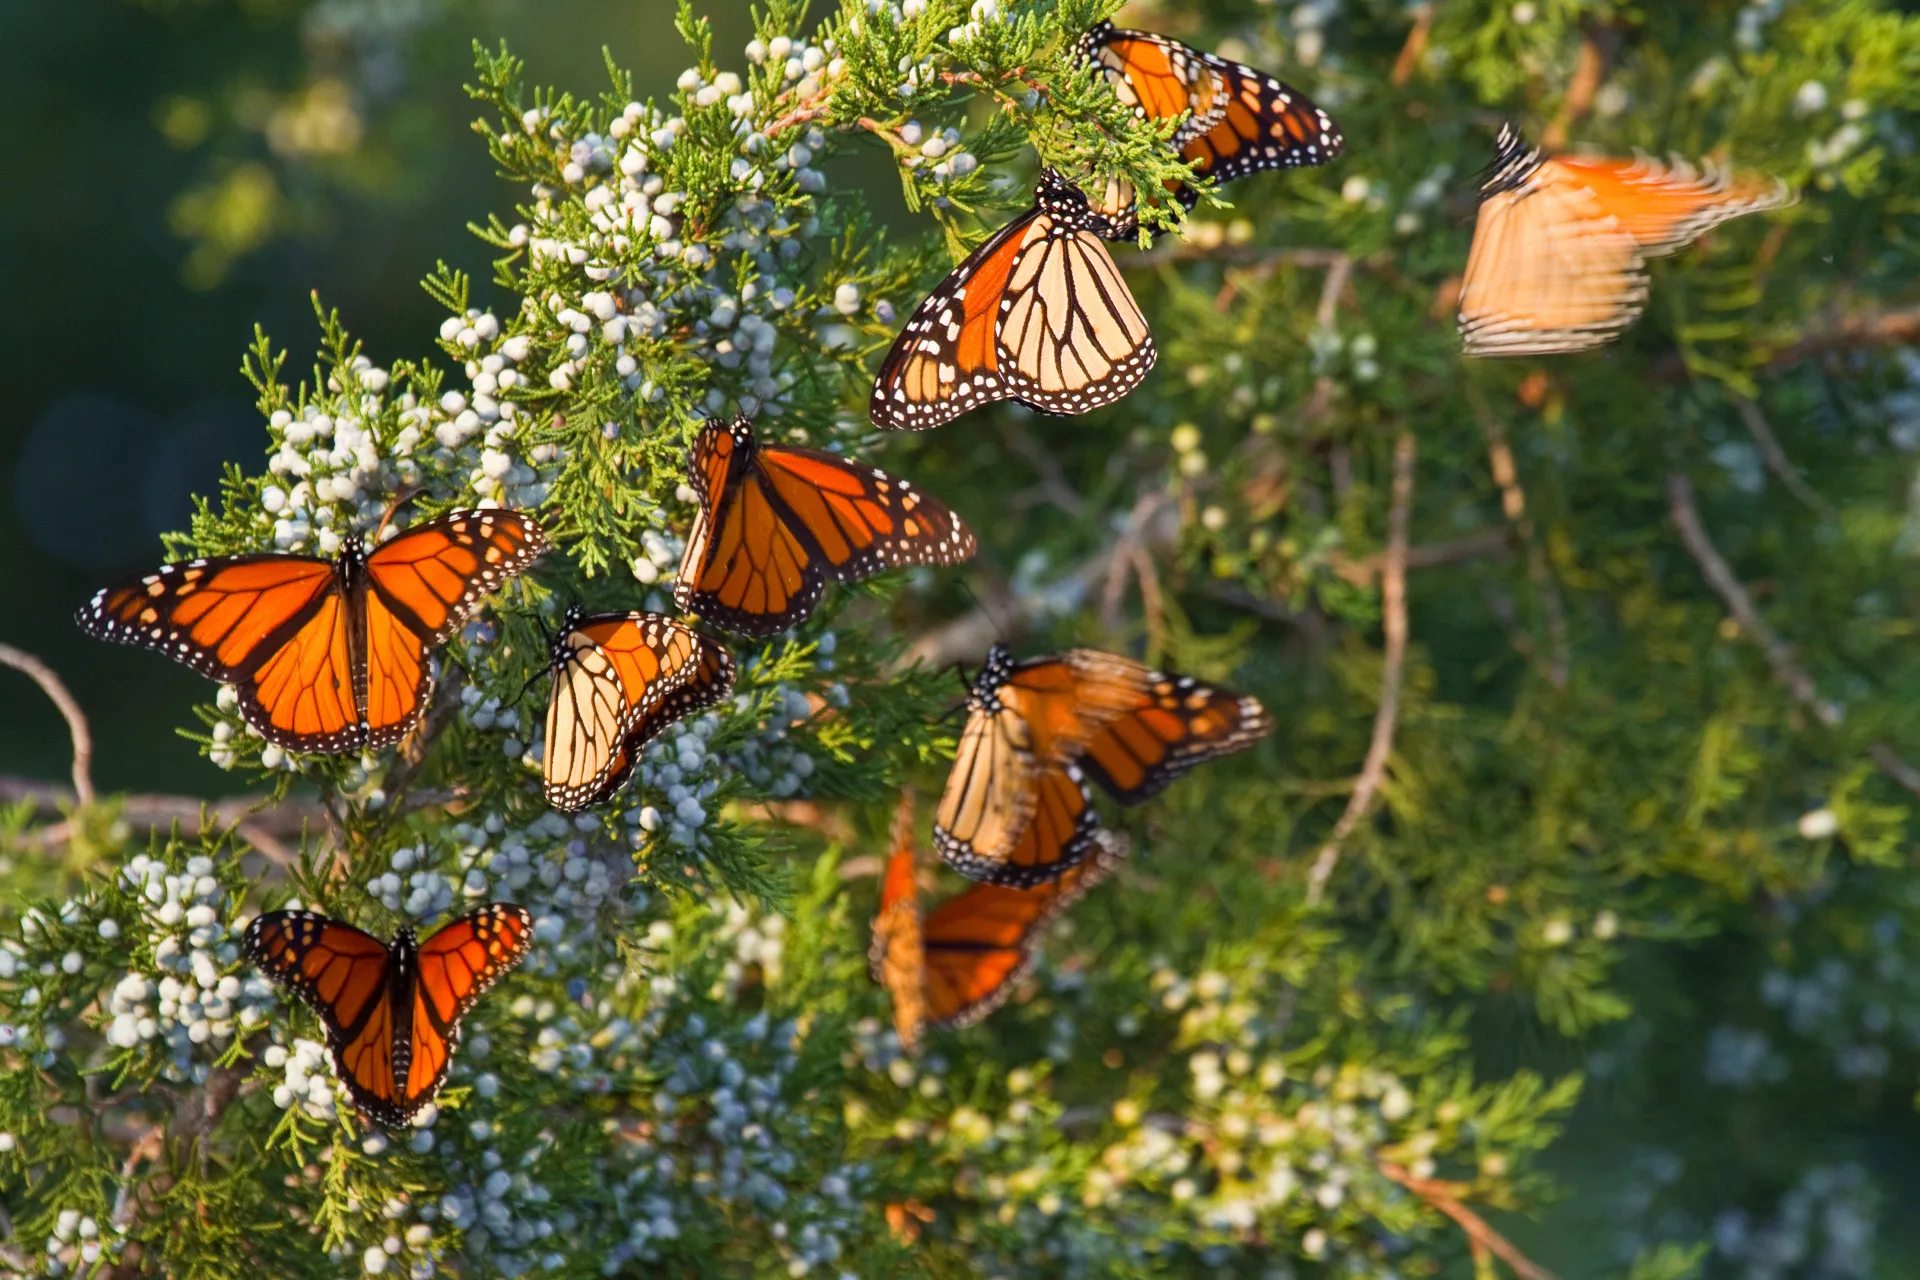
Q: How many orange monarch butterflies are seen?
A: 9